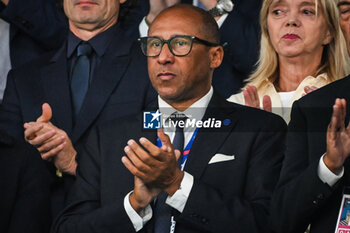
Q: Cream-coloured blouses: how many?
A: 1